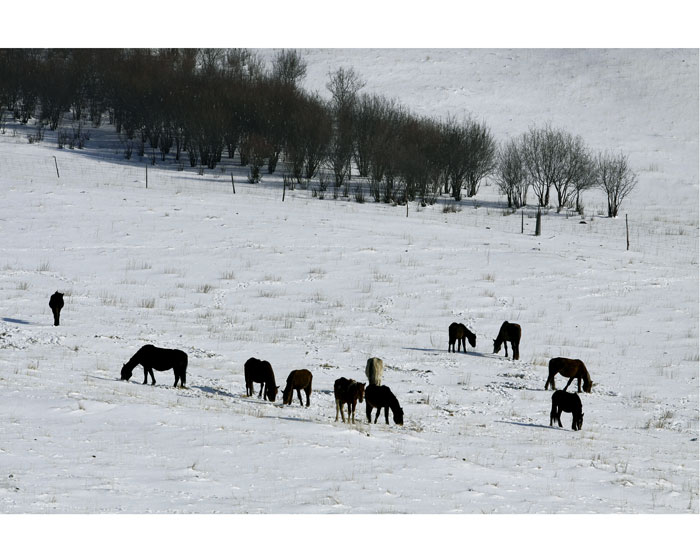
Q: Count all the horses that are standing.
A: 11